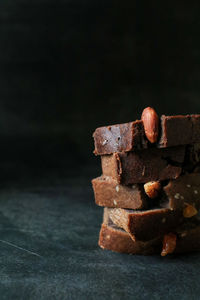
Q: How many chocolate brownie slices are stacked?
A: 5